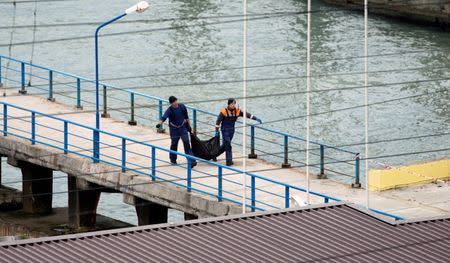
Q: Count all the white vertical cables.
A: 3